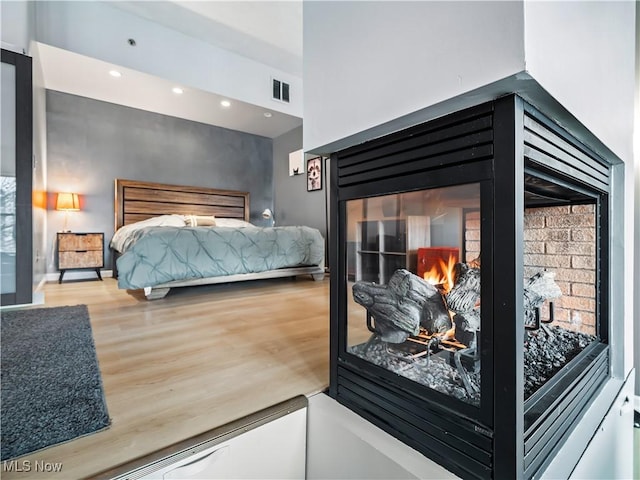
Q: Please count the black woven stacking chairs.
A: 0